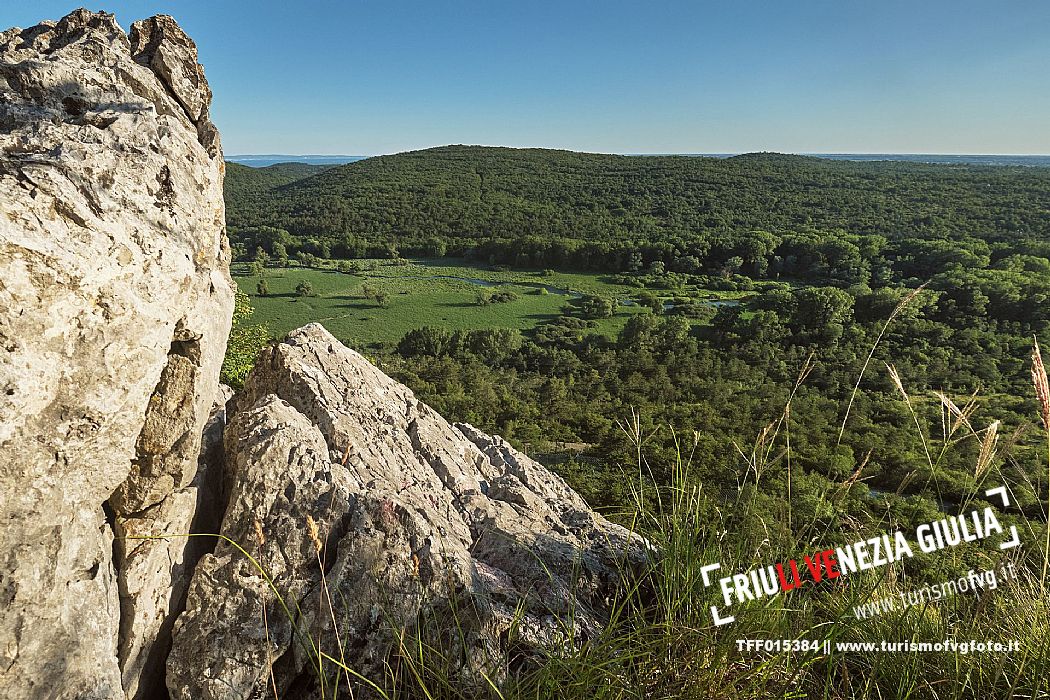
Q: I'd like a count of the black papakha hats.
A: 0